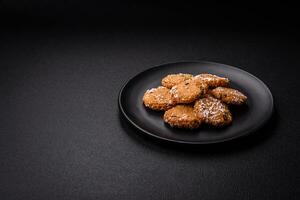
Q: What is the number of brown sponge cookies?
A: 7